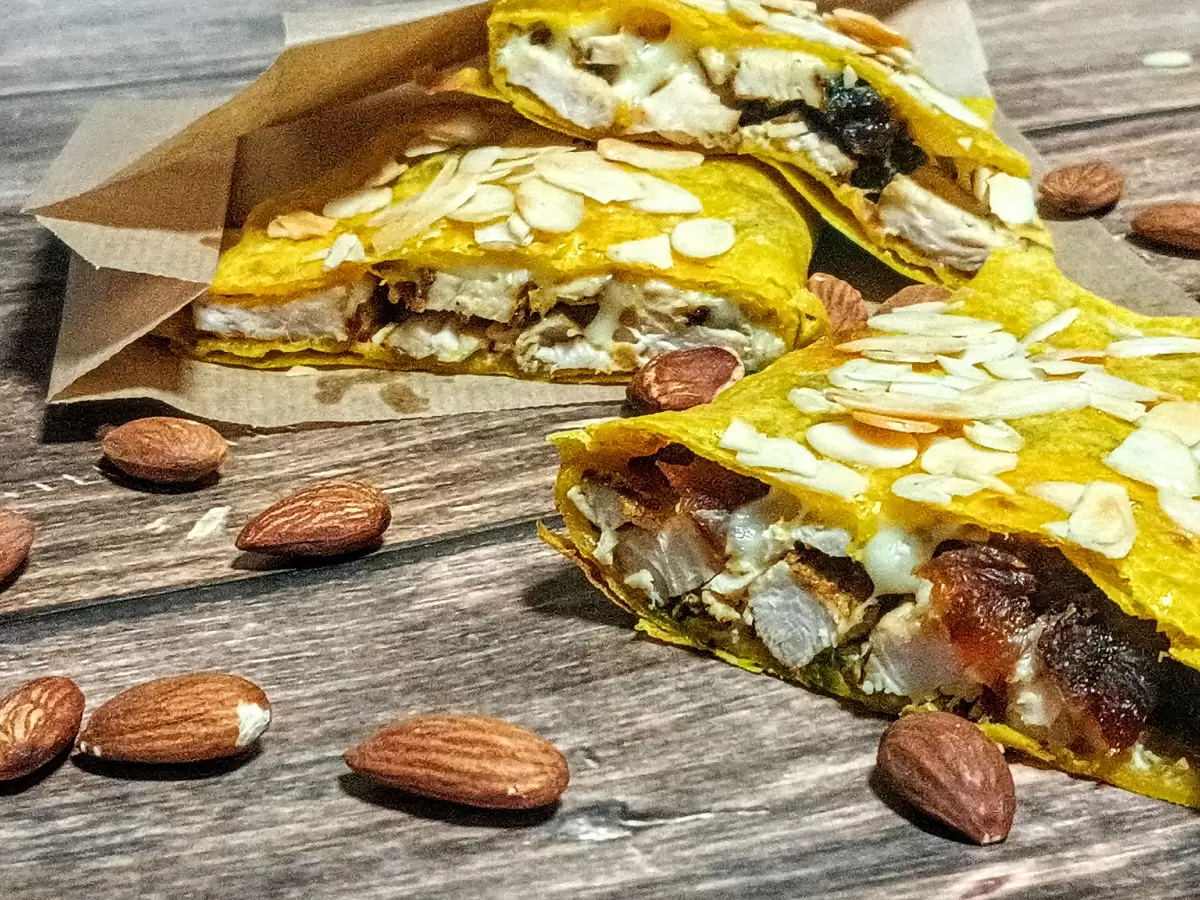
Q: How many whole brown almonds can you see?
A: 12